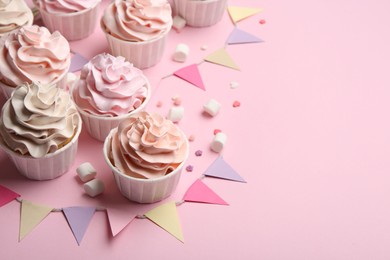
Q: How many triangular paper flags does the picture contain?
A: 12